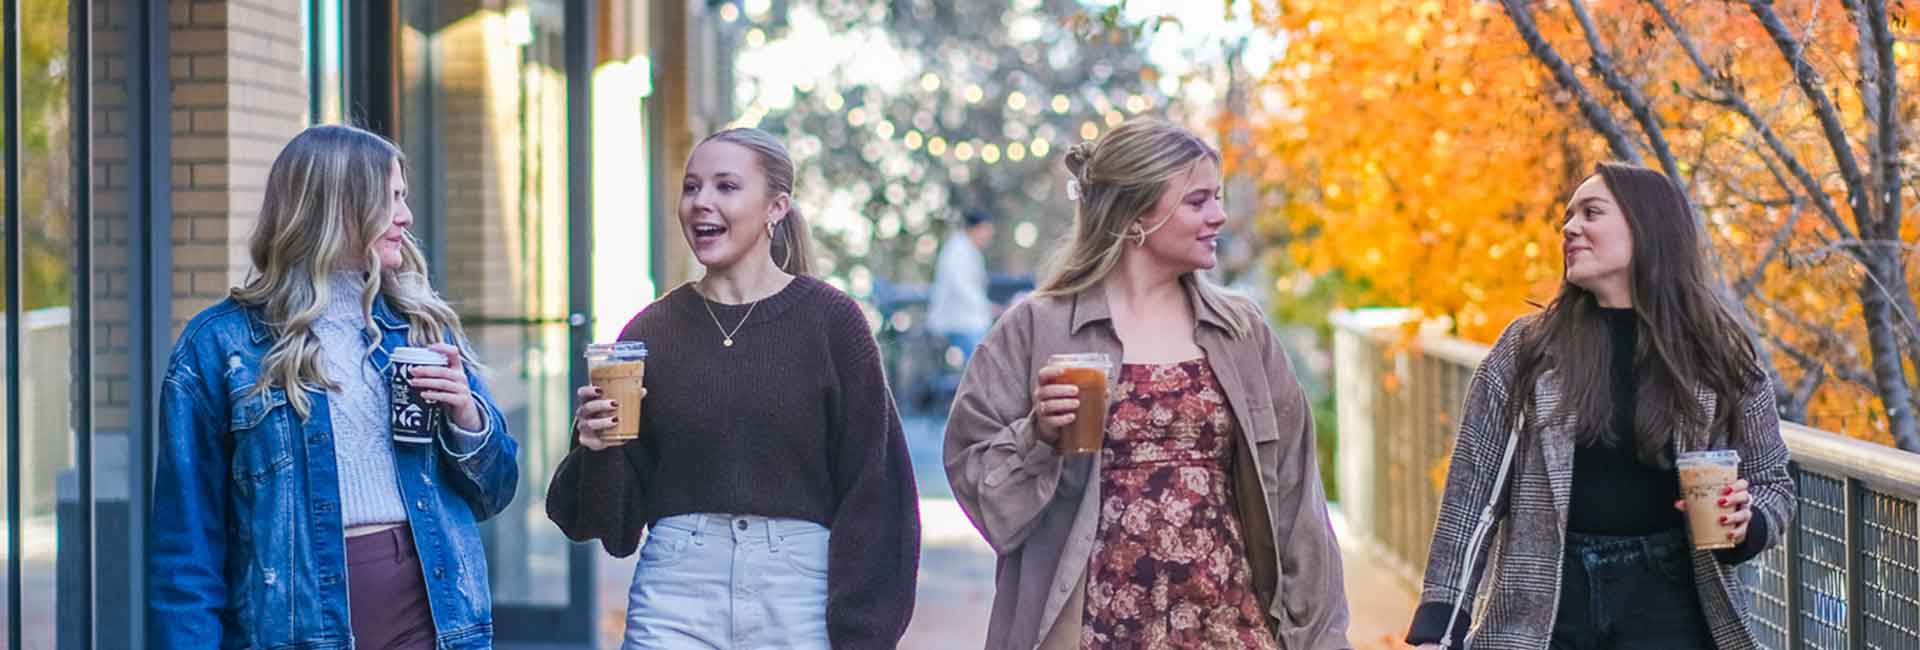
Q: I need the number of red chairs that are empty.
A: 0